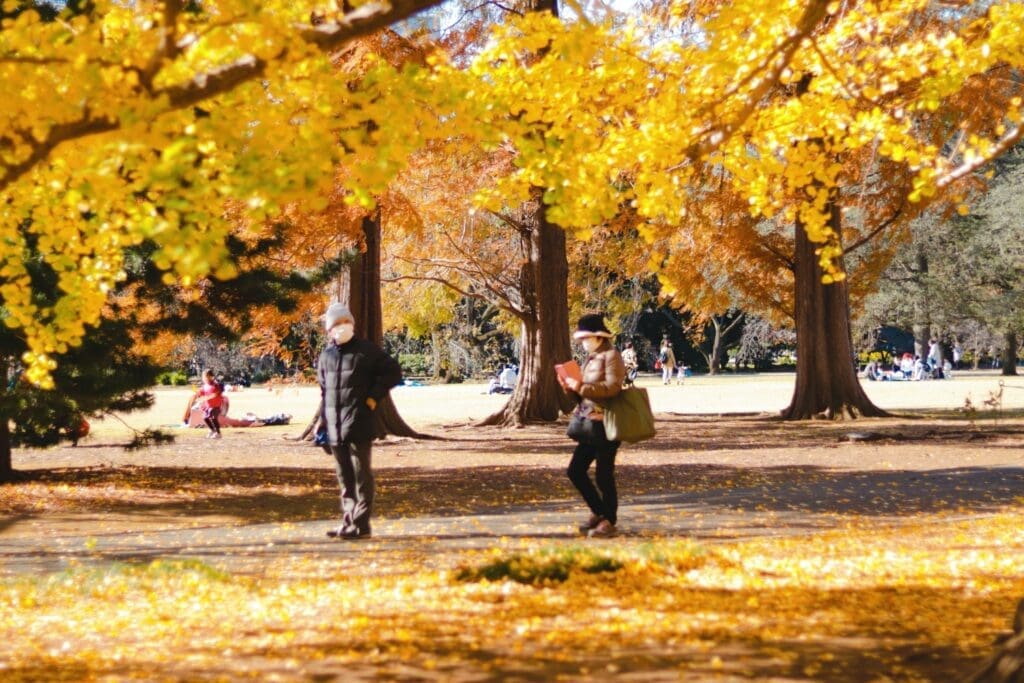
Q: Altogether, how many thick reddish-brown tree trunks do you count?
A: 3